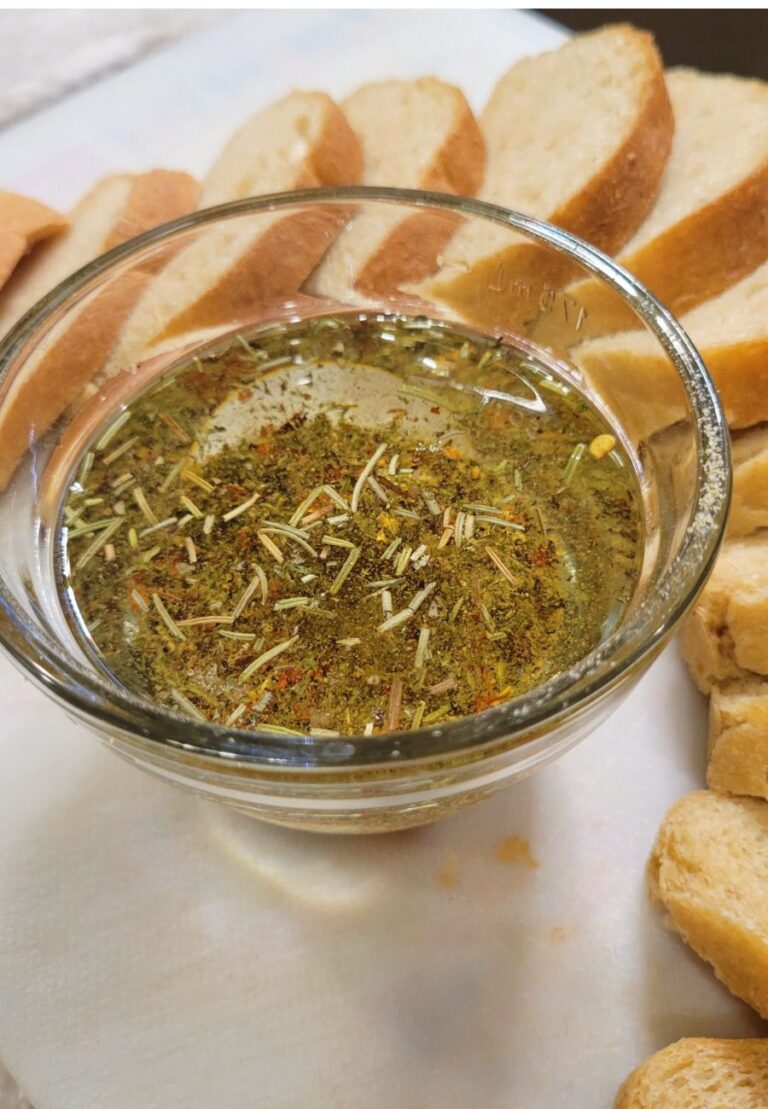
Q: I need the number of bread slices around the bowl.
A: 12